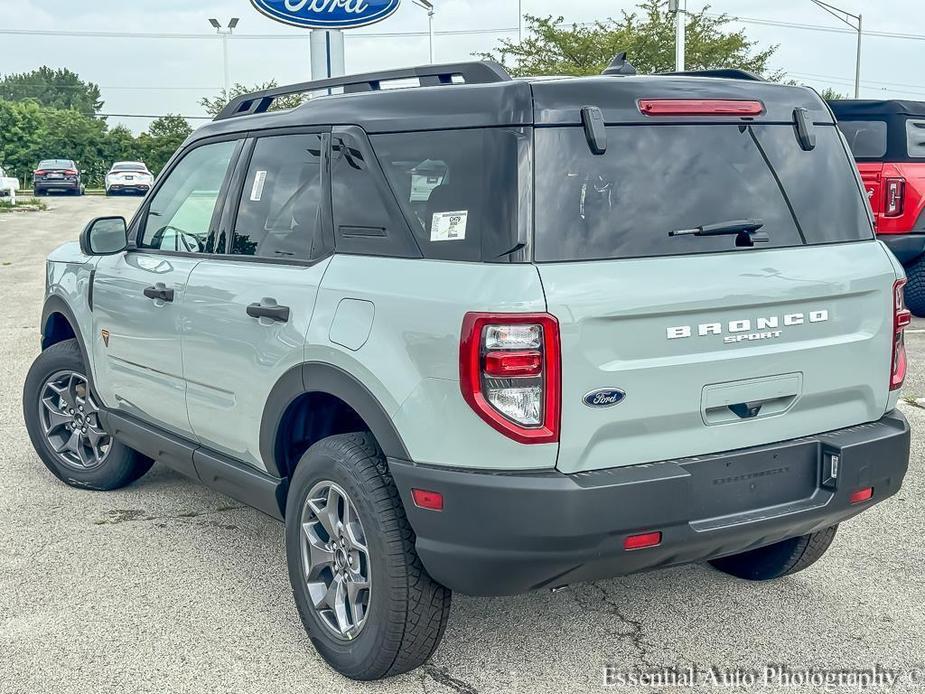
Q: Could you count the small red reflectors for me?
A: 3